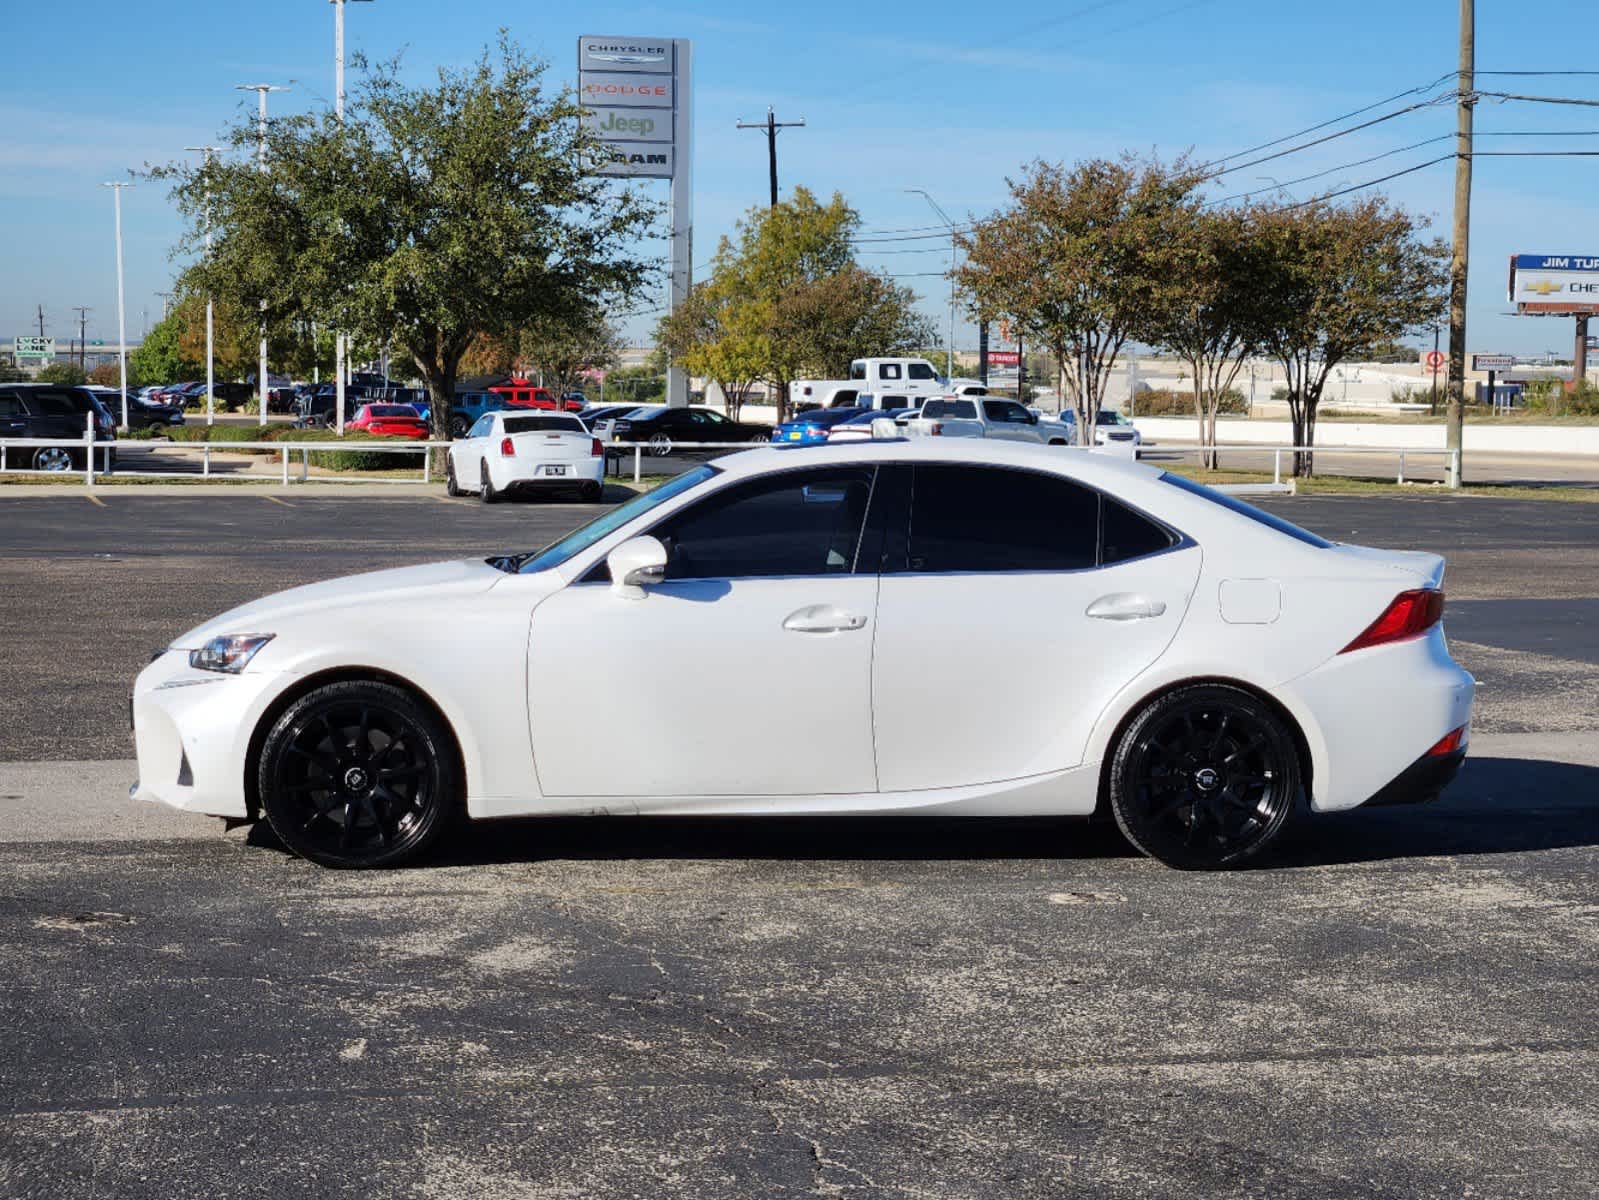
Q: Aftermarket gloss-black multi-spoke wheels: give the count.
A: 2